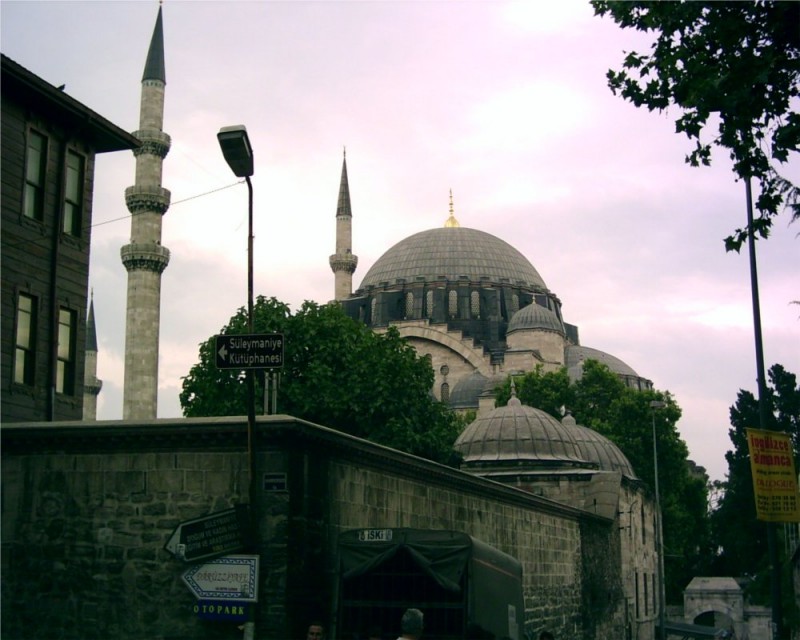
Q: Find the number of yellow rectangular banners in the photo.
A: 1